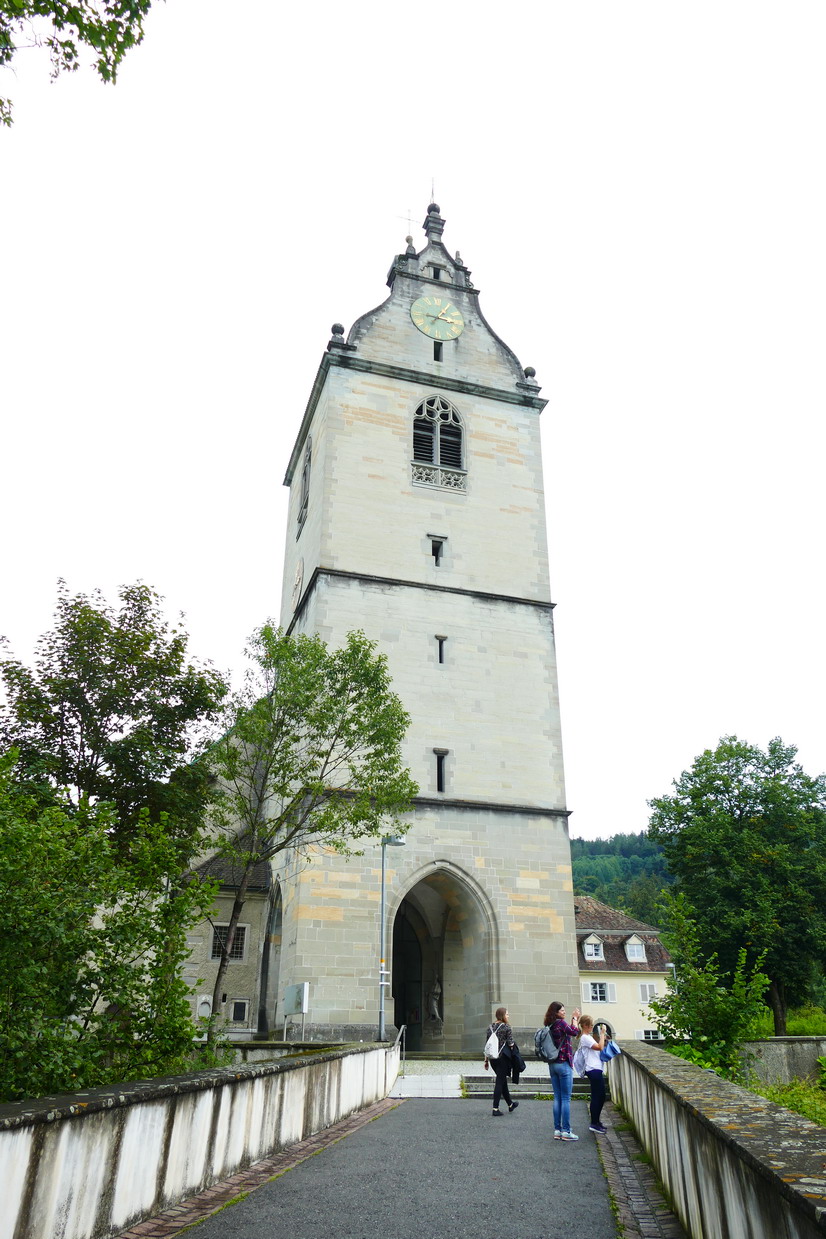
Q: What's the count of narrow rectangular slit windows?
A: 5